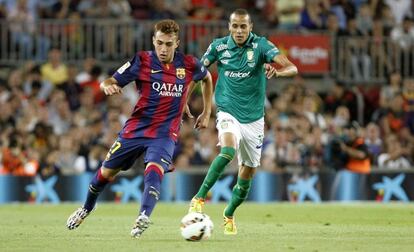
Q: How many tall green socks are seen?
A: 2